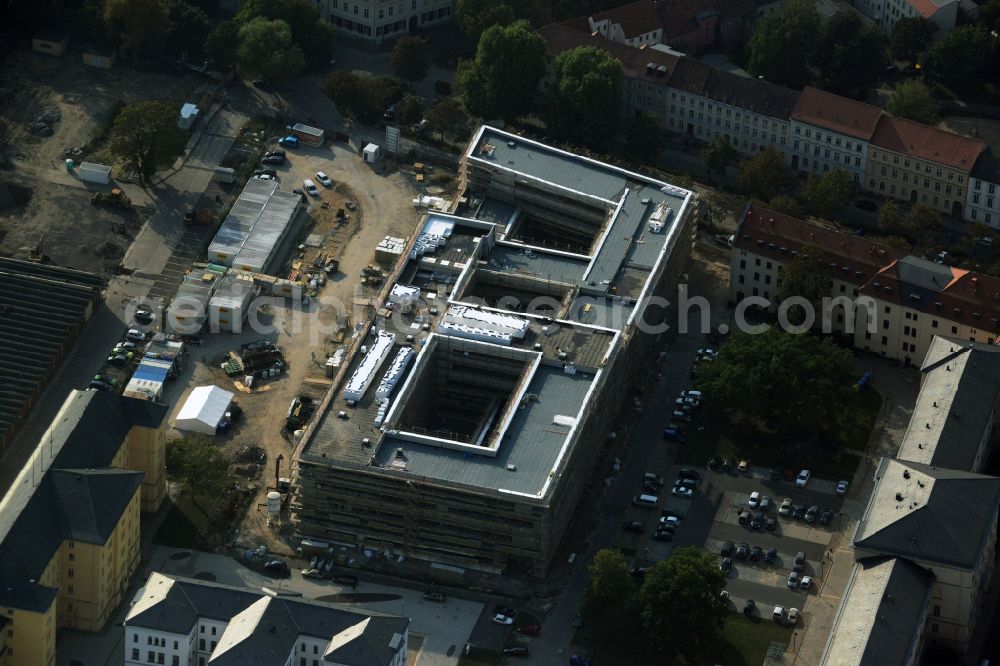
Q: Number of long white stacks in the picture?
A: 4